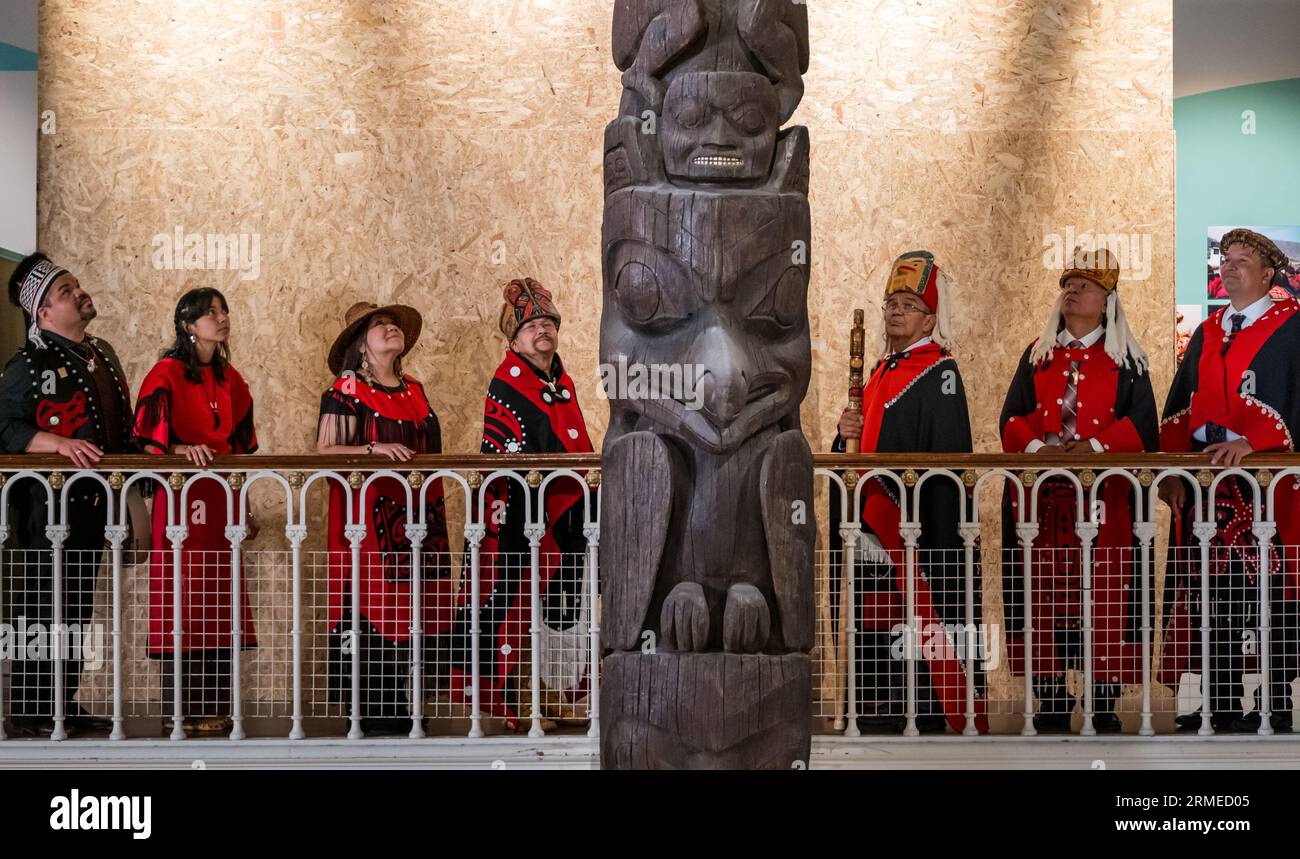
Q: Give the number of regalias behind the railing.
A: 7